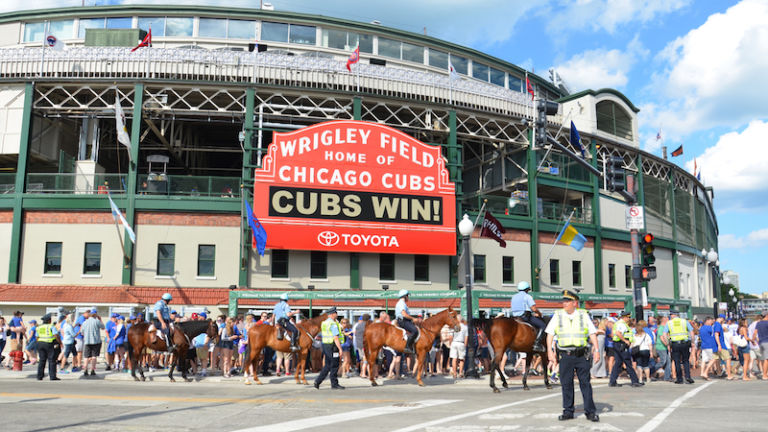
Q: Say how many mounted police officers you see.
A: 4